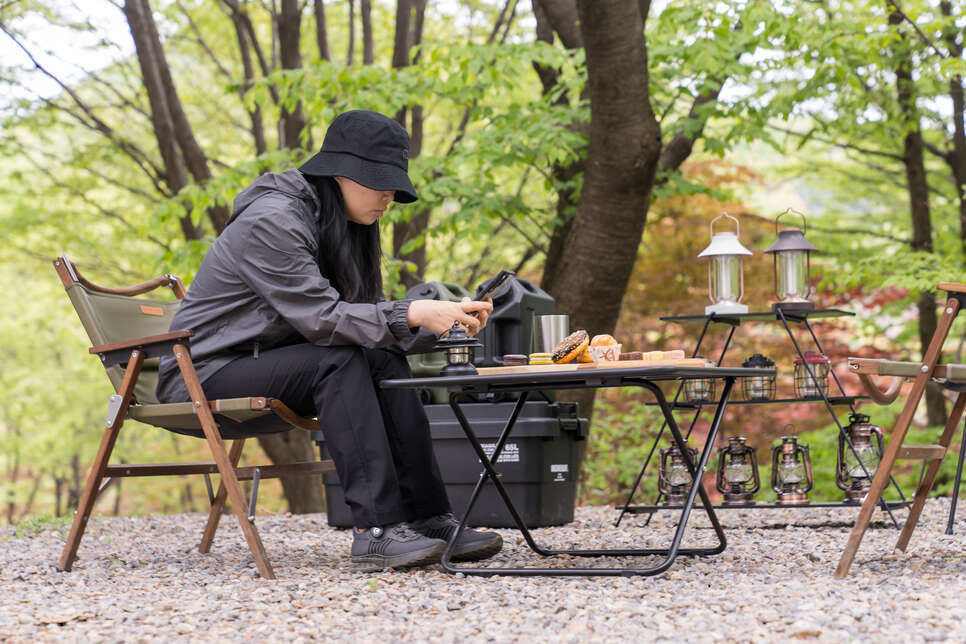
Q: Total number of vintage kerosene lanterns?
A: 4